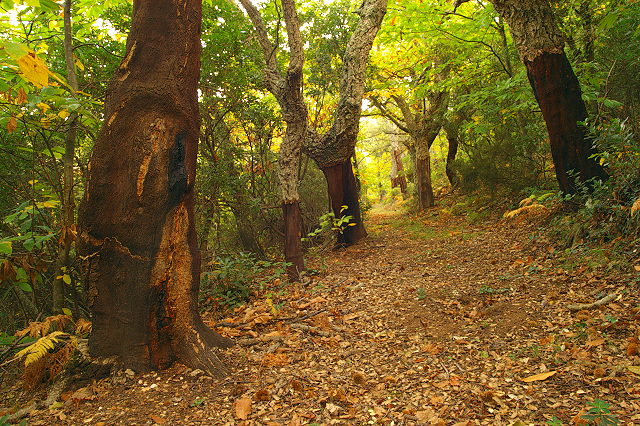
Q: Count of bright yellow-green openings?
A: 1